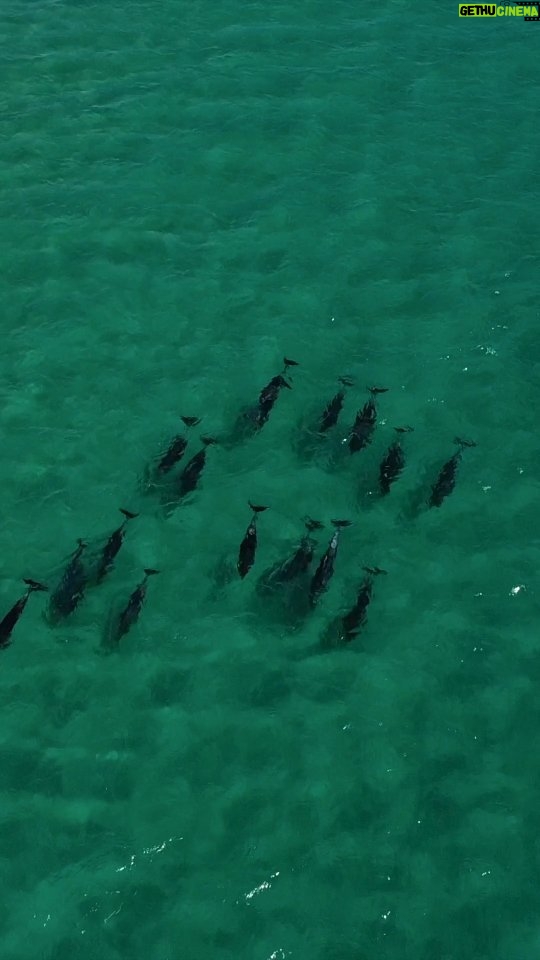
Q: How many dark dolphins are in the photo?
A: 15